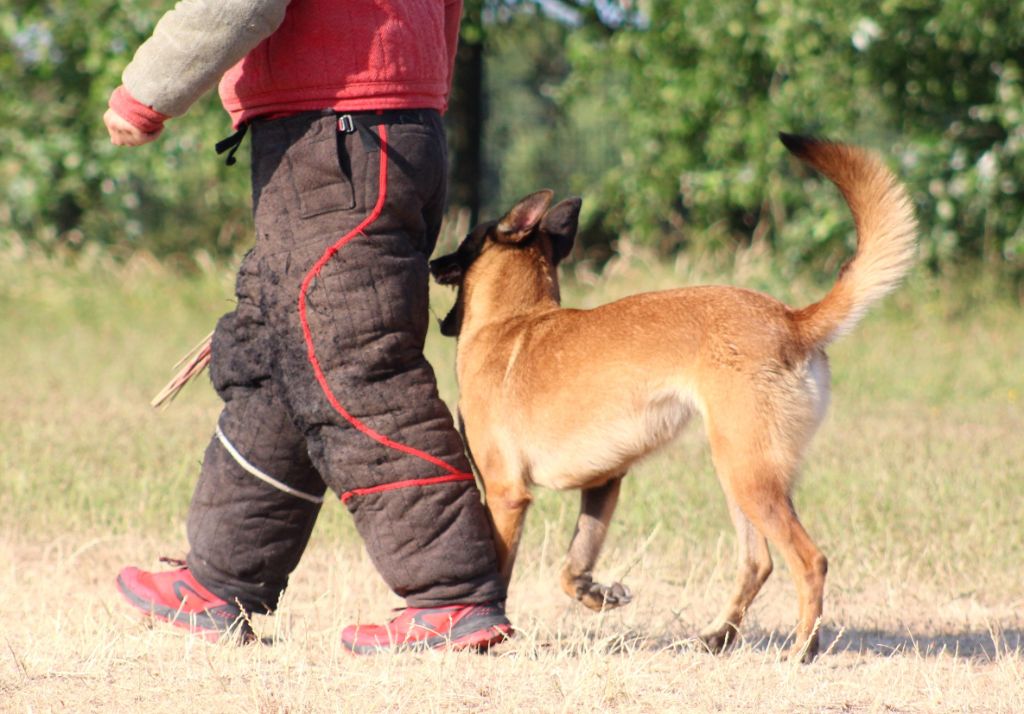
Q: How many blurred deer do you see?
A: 0